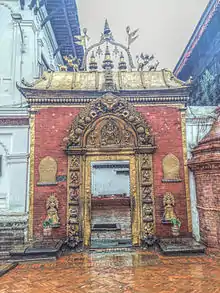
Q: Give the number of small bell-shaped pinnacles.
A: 3